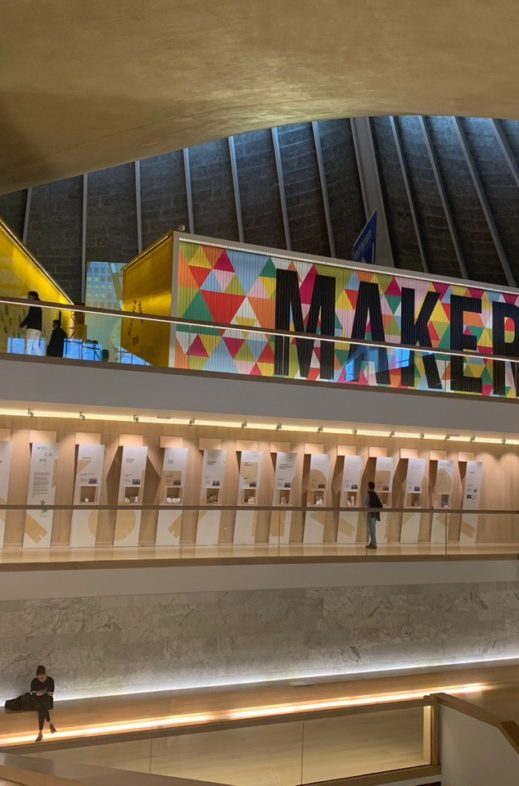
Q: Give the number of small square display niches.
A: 11